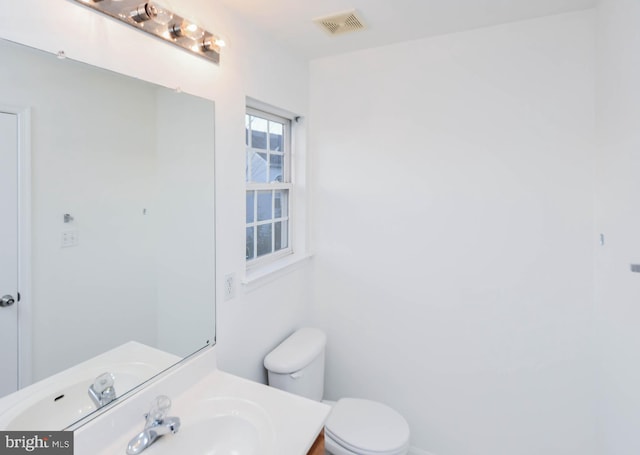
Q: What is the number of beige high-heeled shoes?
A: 0